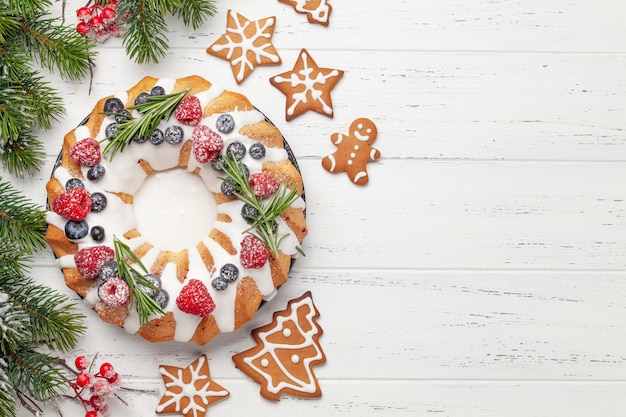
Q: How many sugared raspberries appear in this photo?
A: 9